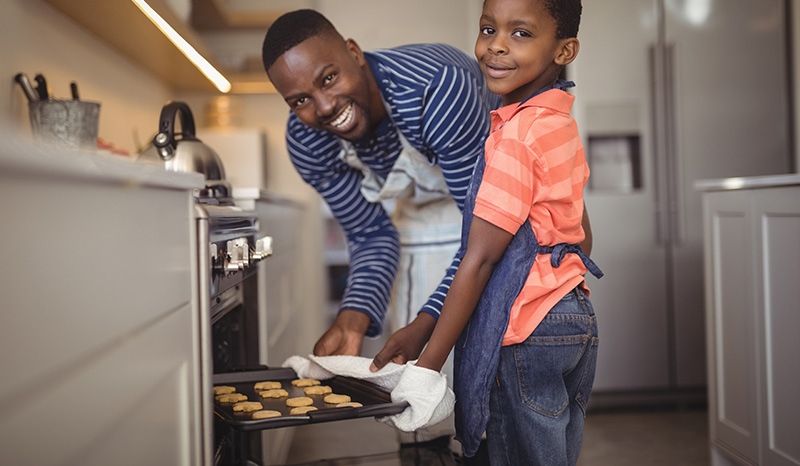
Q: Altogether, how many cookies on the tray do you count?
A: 12